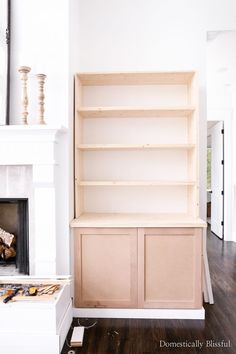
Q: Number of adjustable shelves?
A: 3